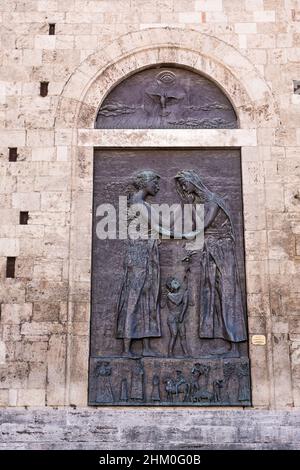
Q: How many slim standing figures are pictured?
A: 3